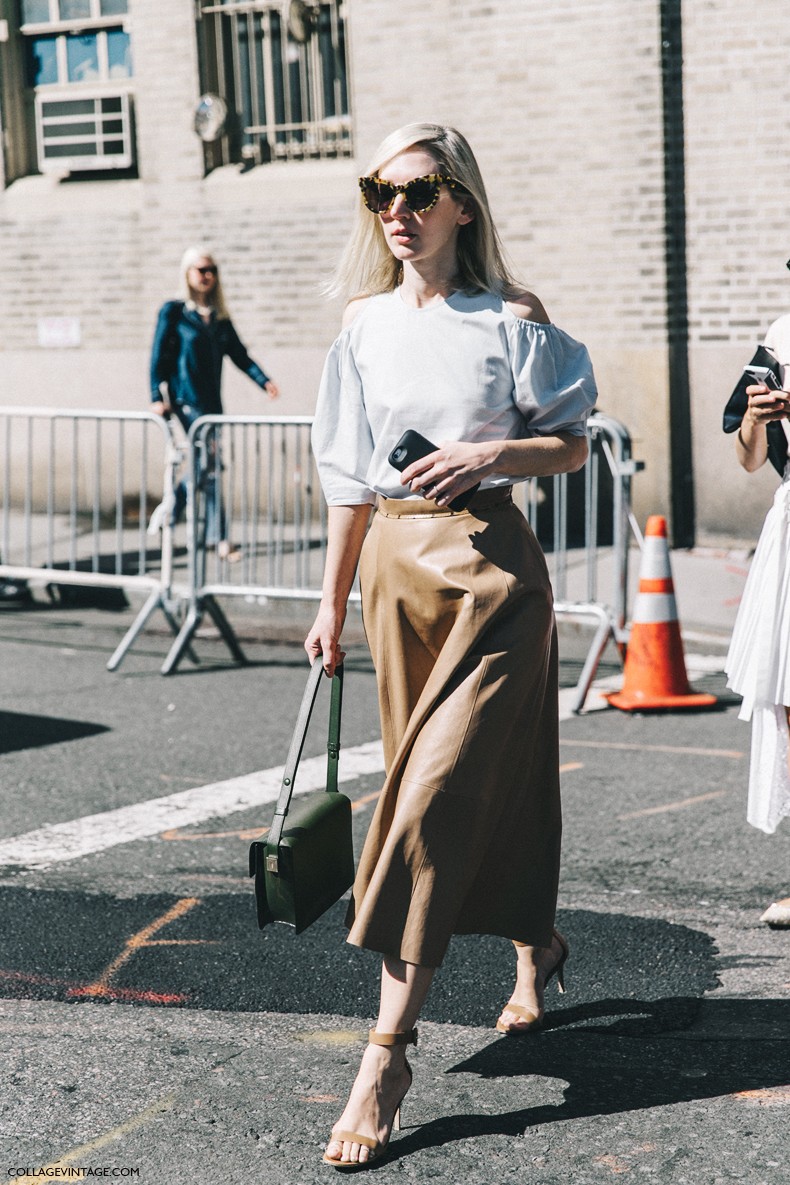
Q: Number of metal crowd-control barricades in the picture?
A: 2